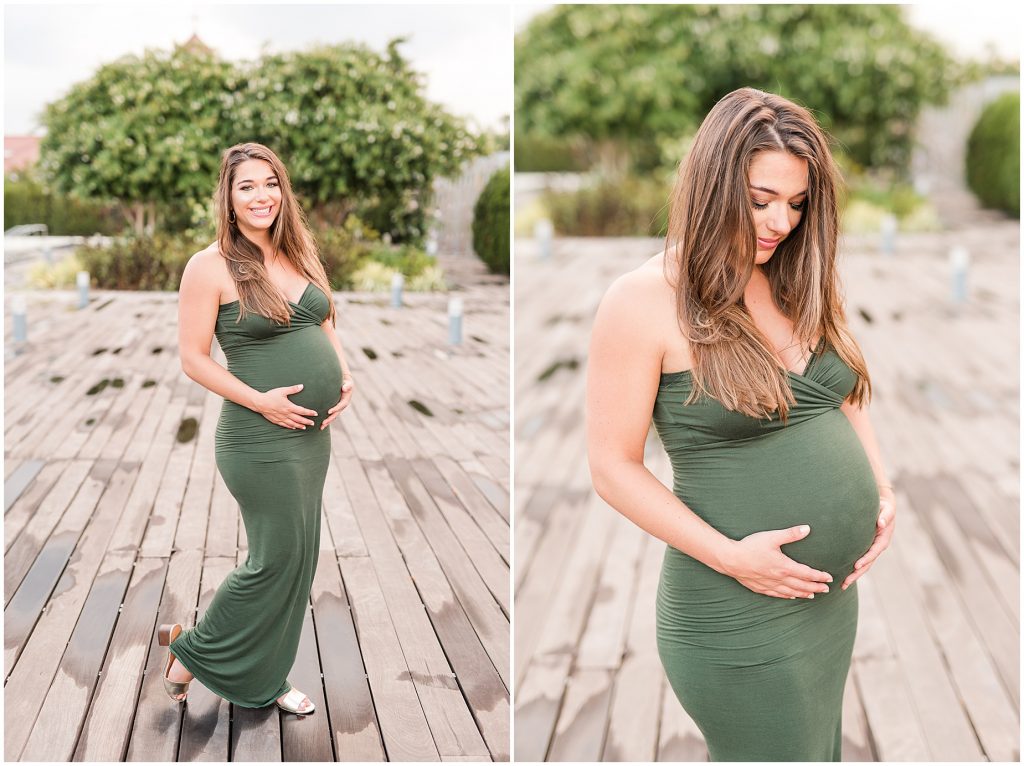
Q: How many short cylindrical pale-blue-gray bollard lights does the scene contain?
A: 7